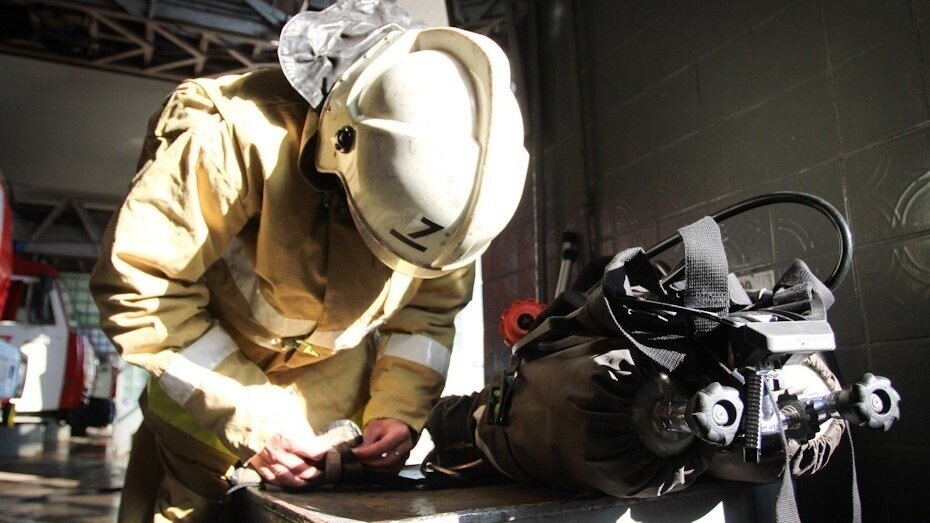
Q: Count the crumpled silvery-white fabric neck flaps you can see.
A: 1